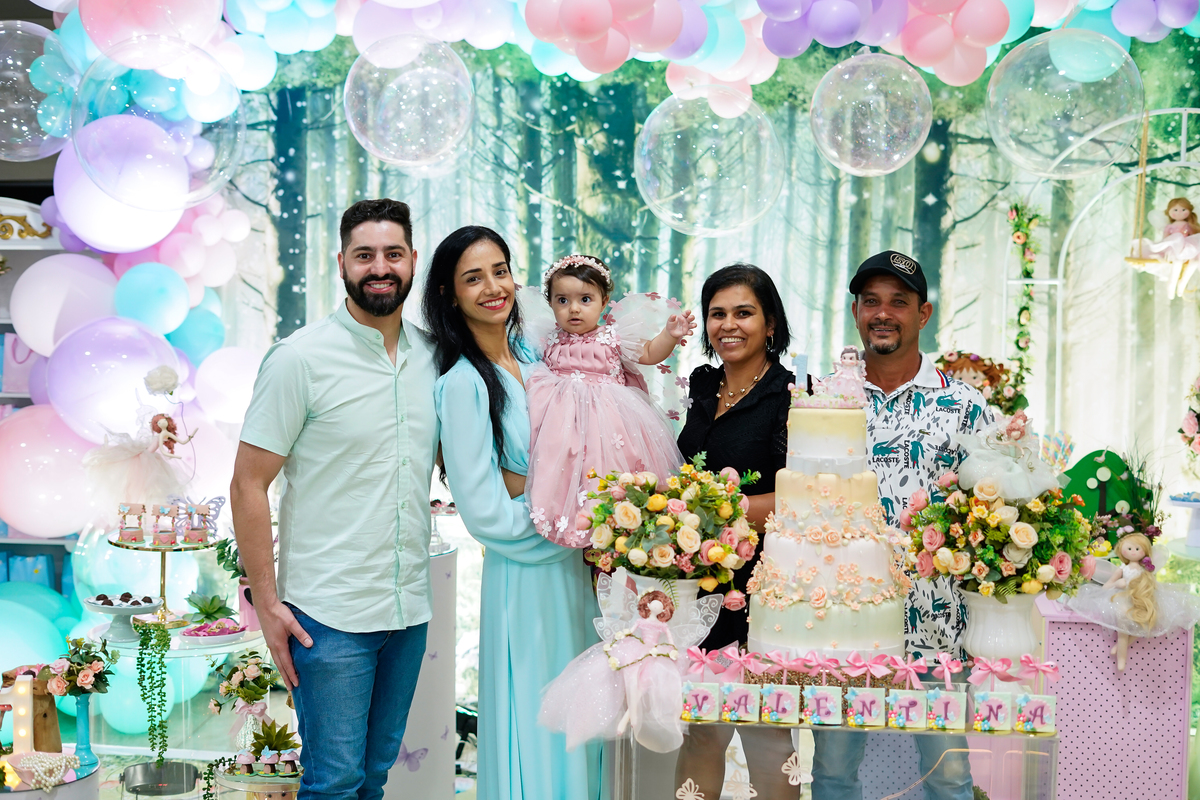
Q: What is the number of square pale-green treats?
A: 9